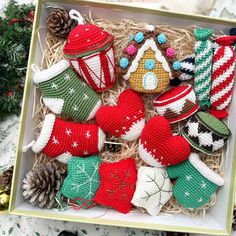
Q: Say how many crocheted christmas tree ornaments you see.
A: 15